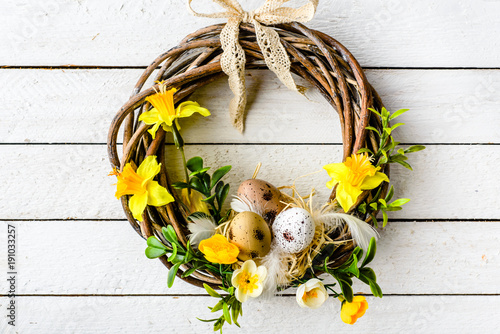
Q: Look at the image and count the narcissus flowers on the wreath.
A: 3